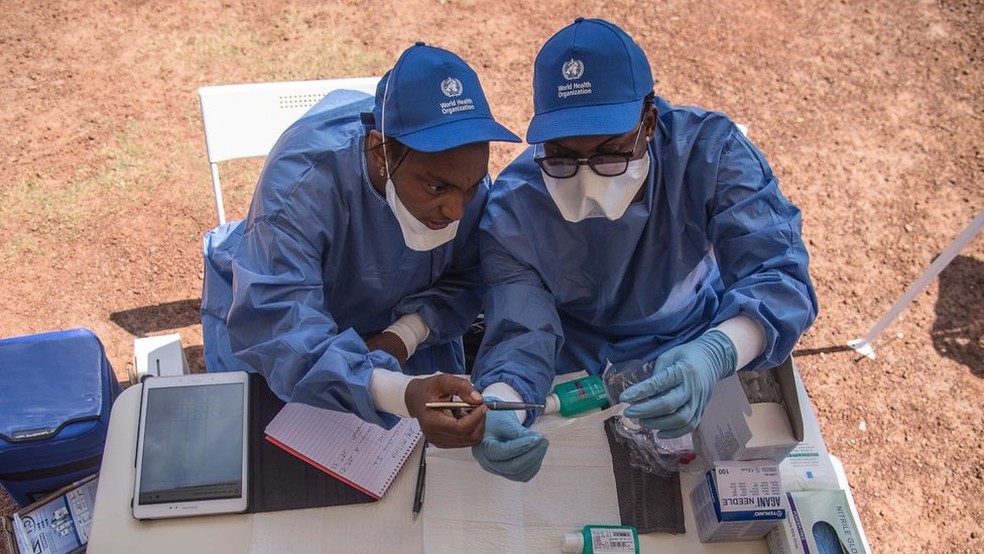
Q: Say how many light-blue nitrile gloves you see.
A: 2